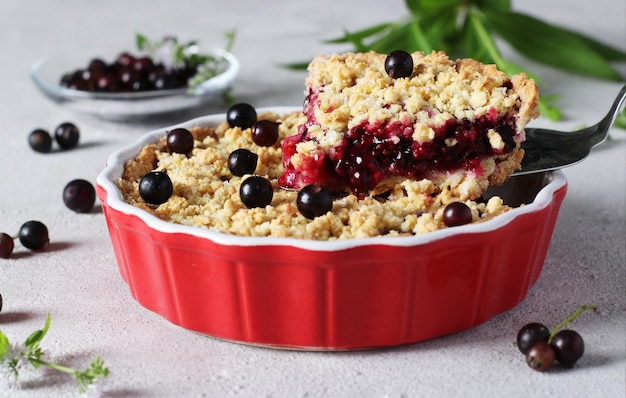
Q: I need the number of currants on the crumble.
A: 9